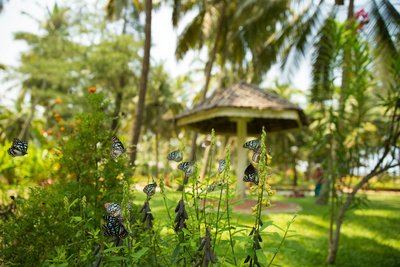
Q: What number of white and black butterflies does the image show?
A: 10